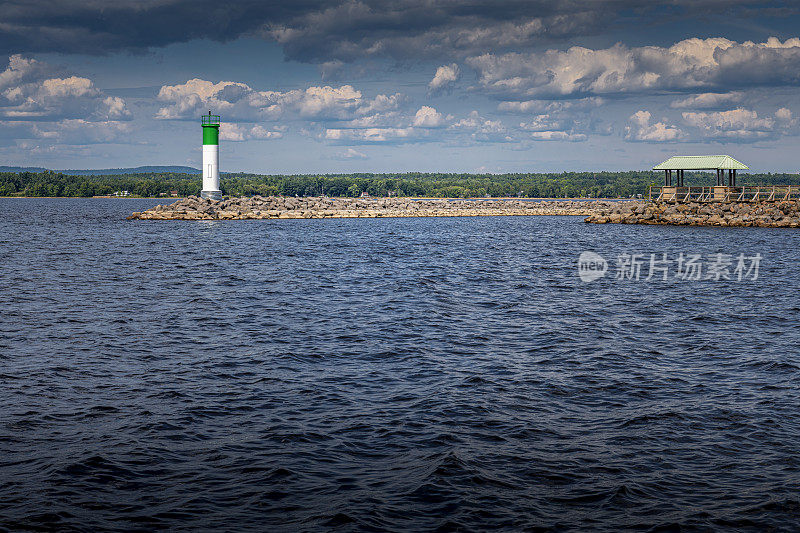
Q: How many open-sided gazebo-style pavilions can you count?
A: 1